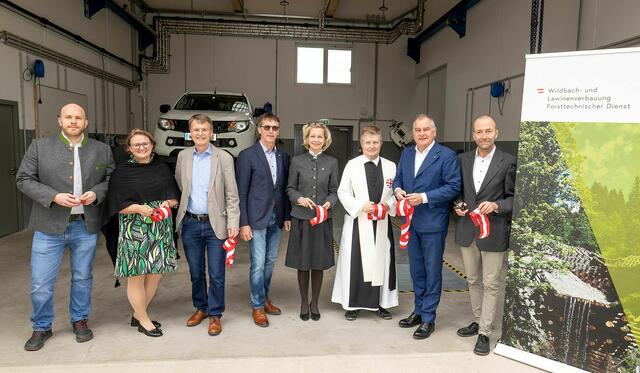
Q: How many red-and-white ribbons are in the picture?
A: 6